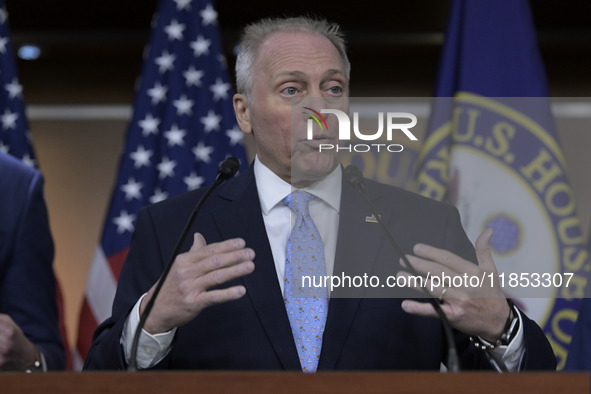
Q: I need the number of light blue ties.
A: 1